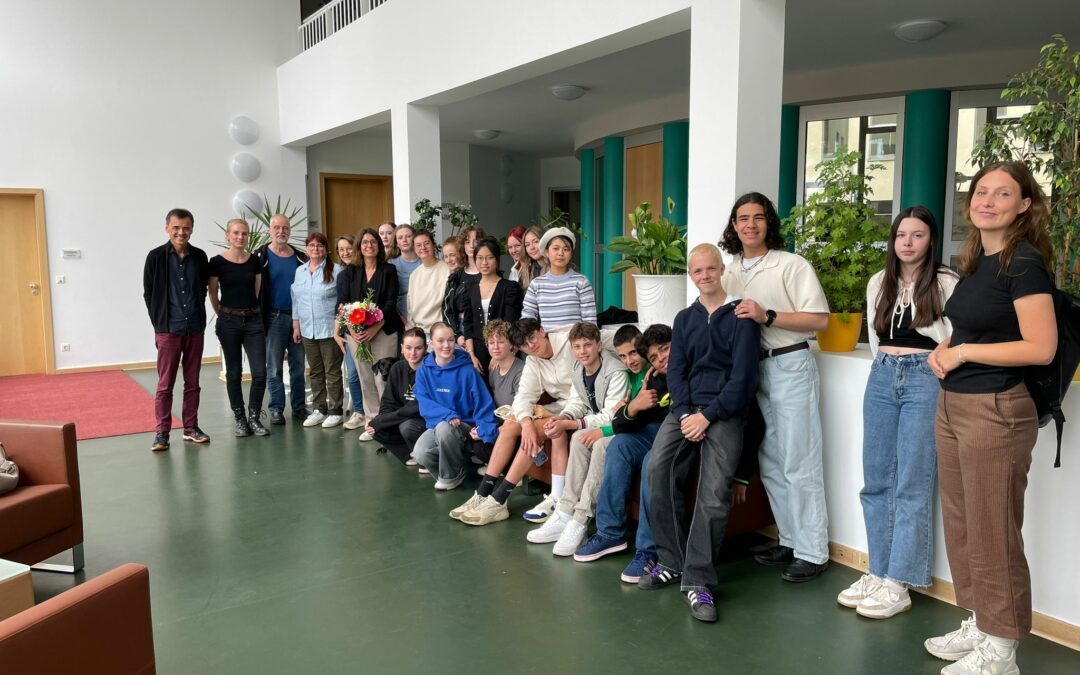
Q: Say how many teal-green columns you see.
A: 5